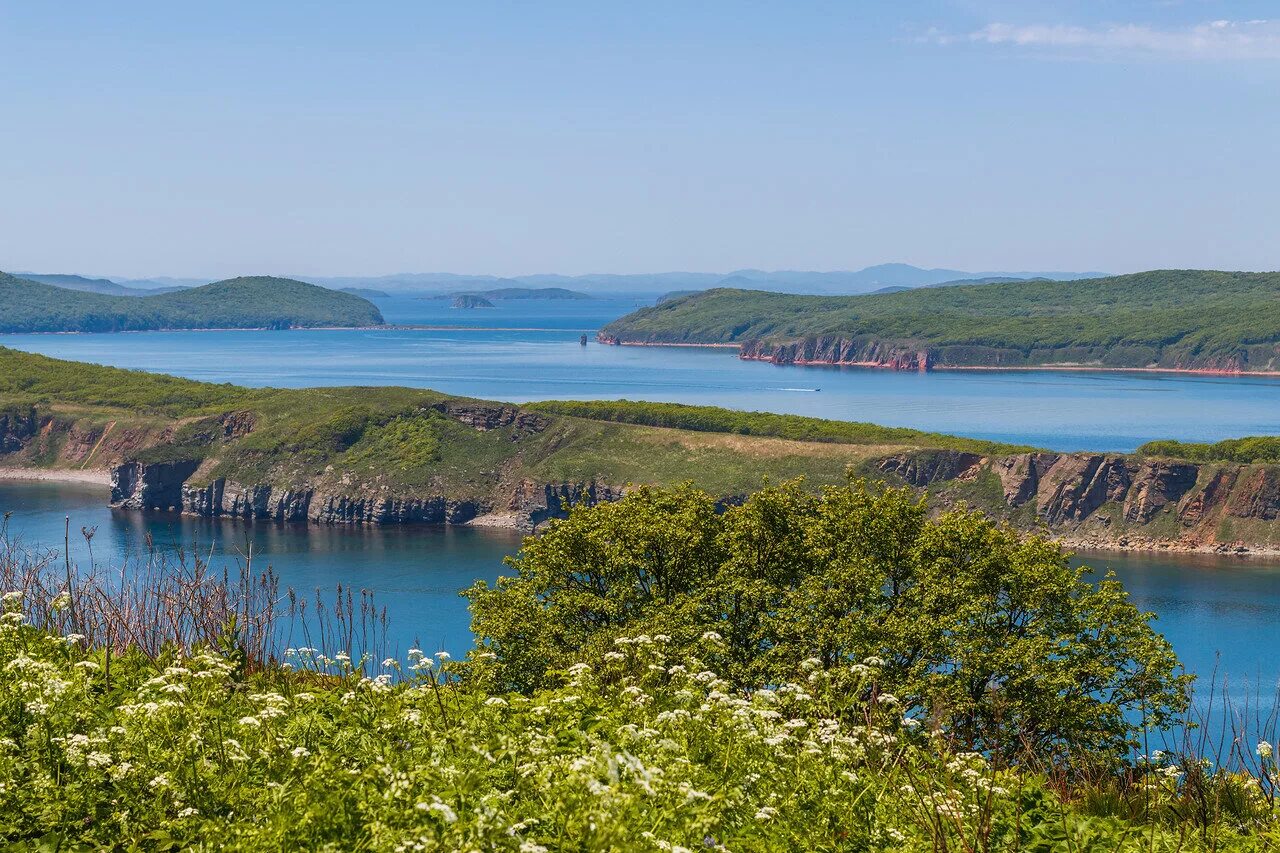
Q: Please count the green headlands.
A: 3